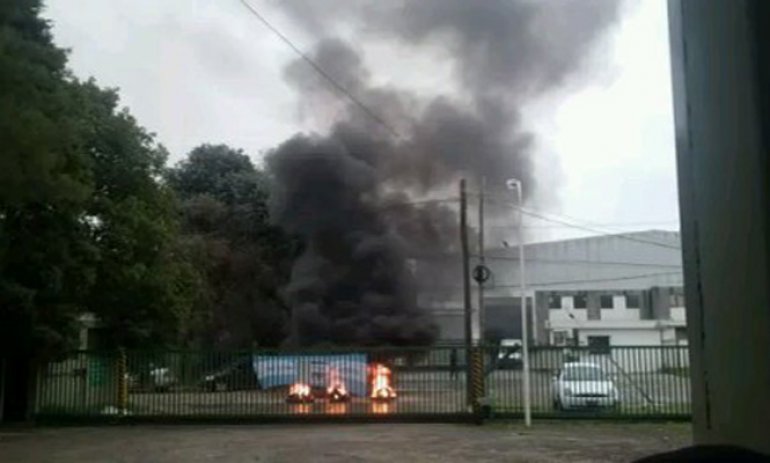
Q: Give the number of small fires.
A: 3